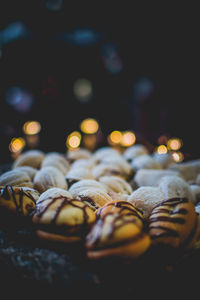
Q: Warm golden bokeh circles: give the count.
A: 9